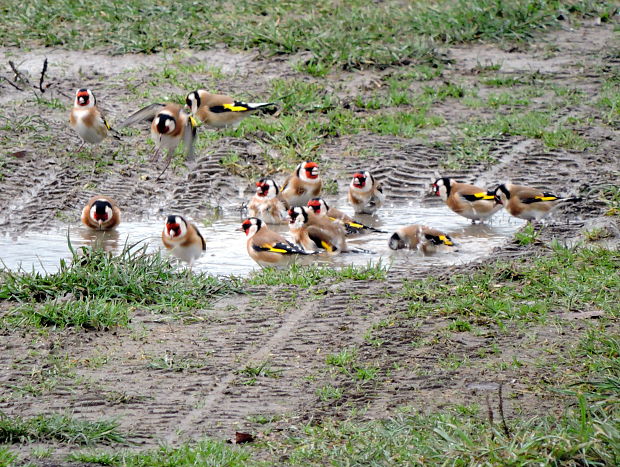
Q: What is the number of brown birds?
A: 14